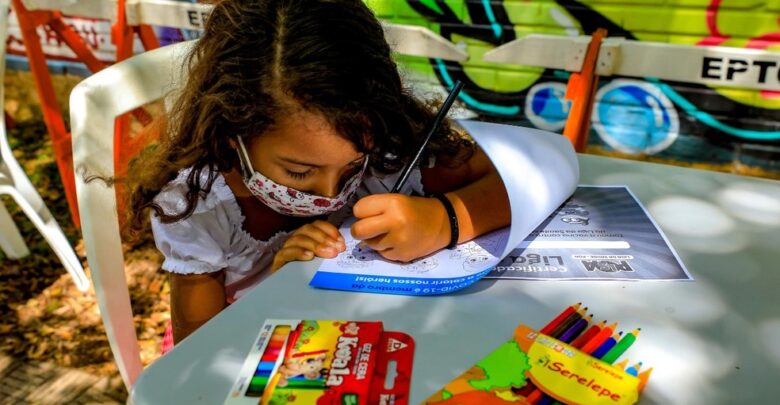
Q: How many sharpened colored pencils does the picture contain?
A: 10